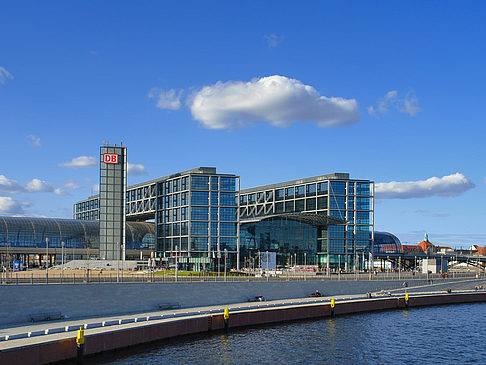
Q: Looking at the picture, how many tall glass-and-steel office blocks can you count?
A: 2